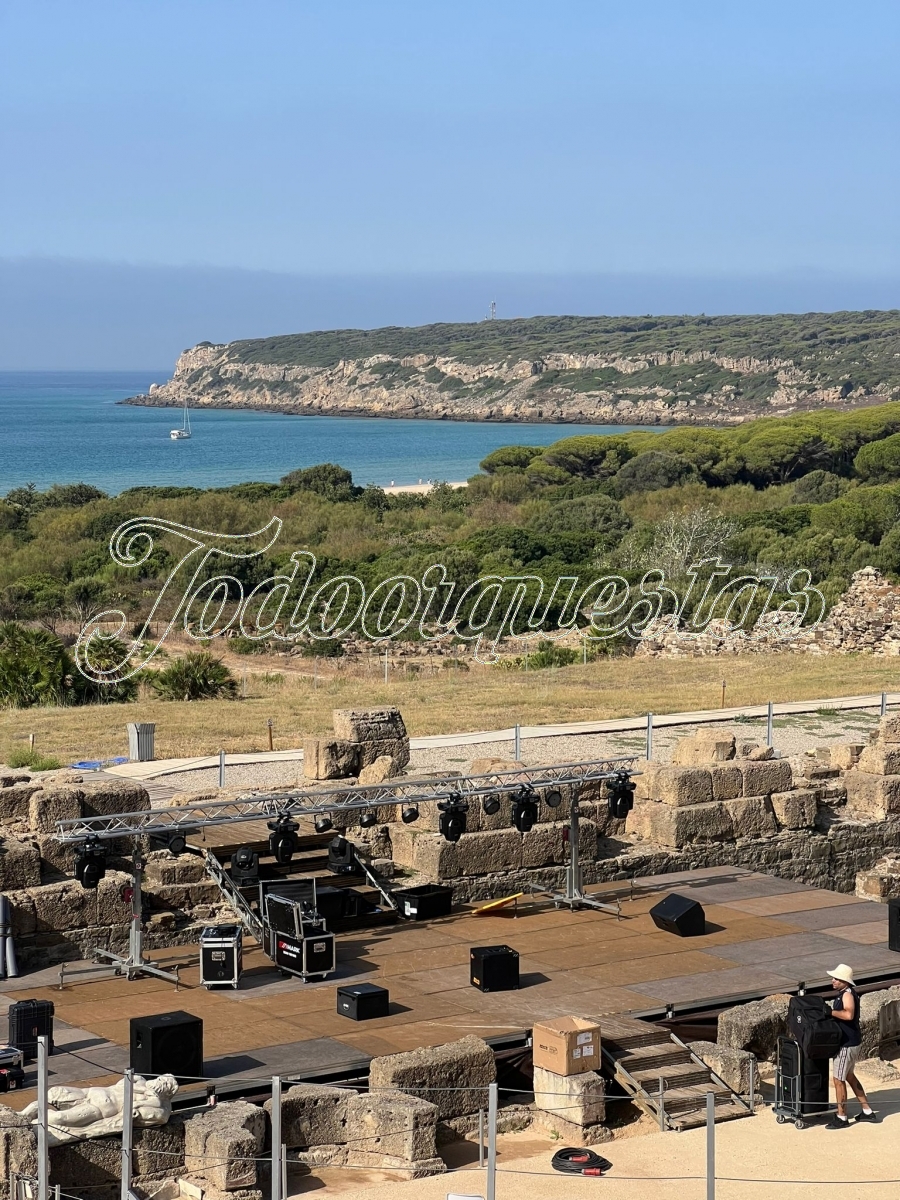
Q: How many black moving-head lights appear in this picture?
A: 7